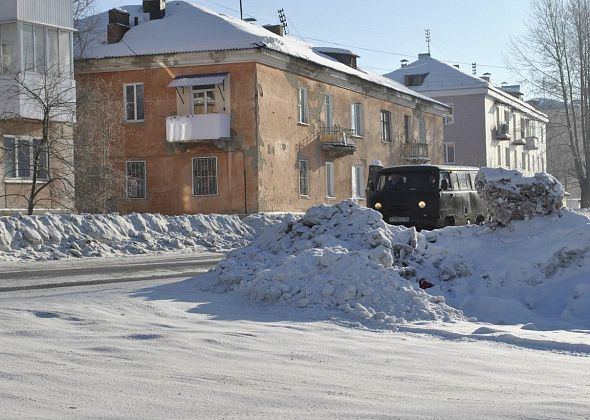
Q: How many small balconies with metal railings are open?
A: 2